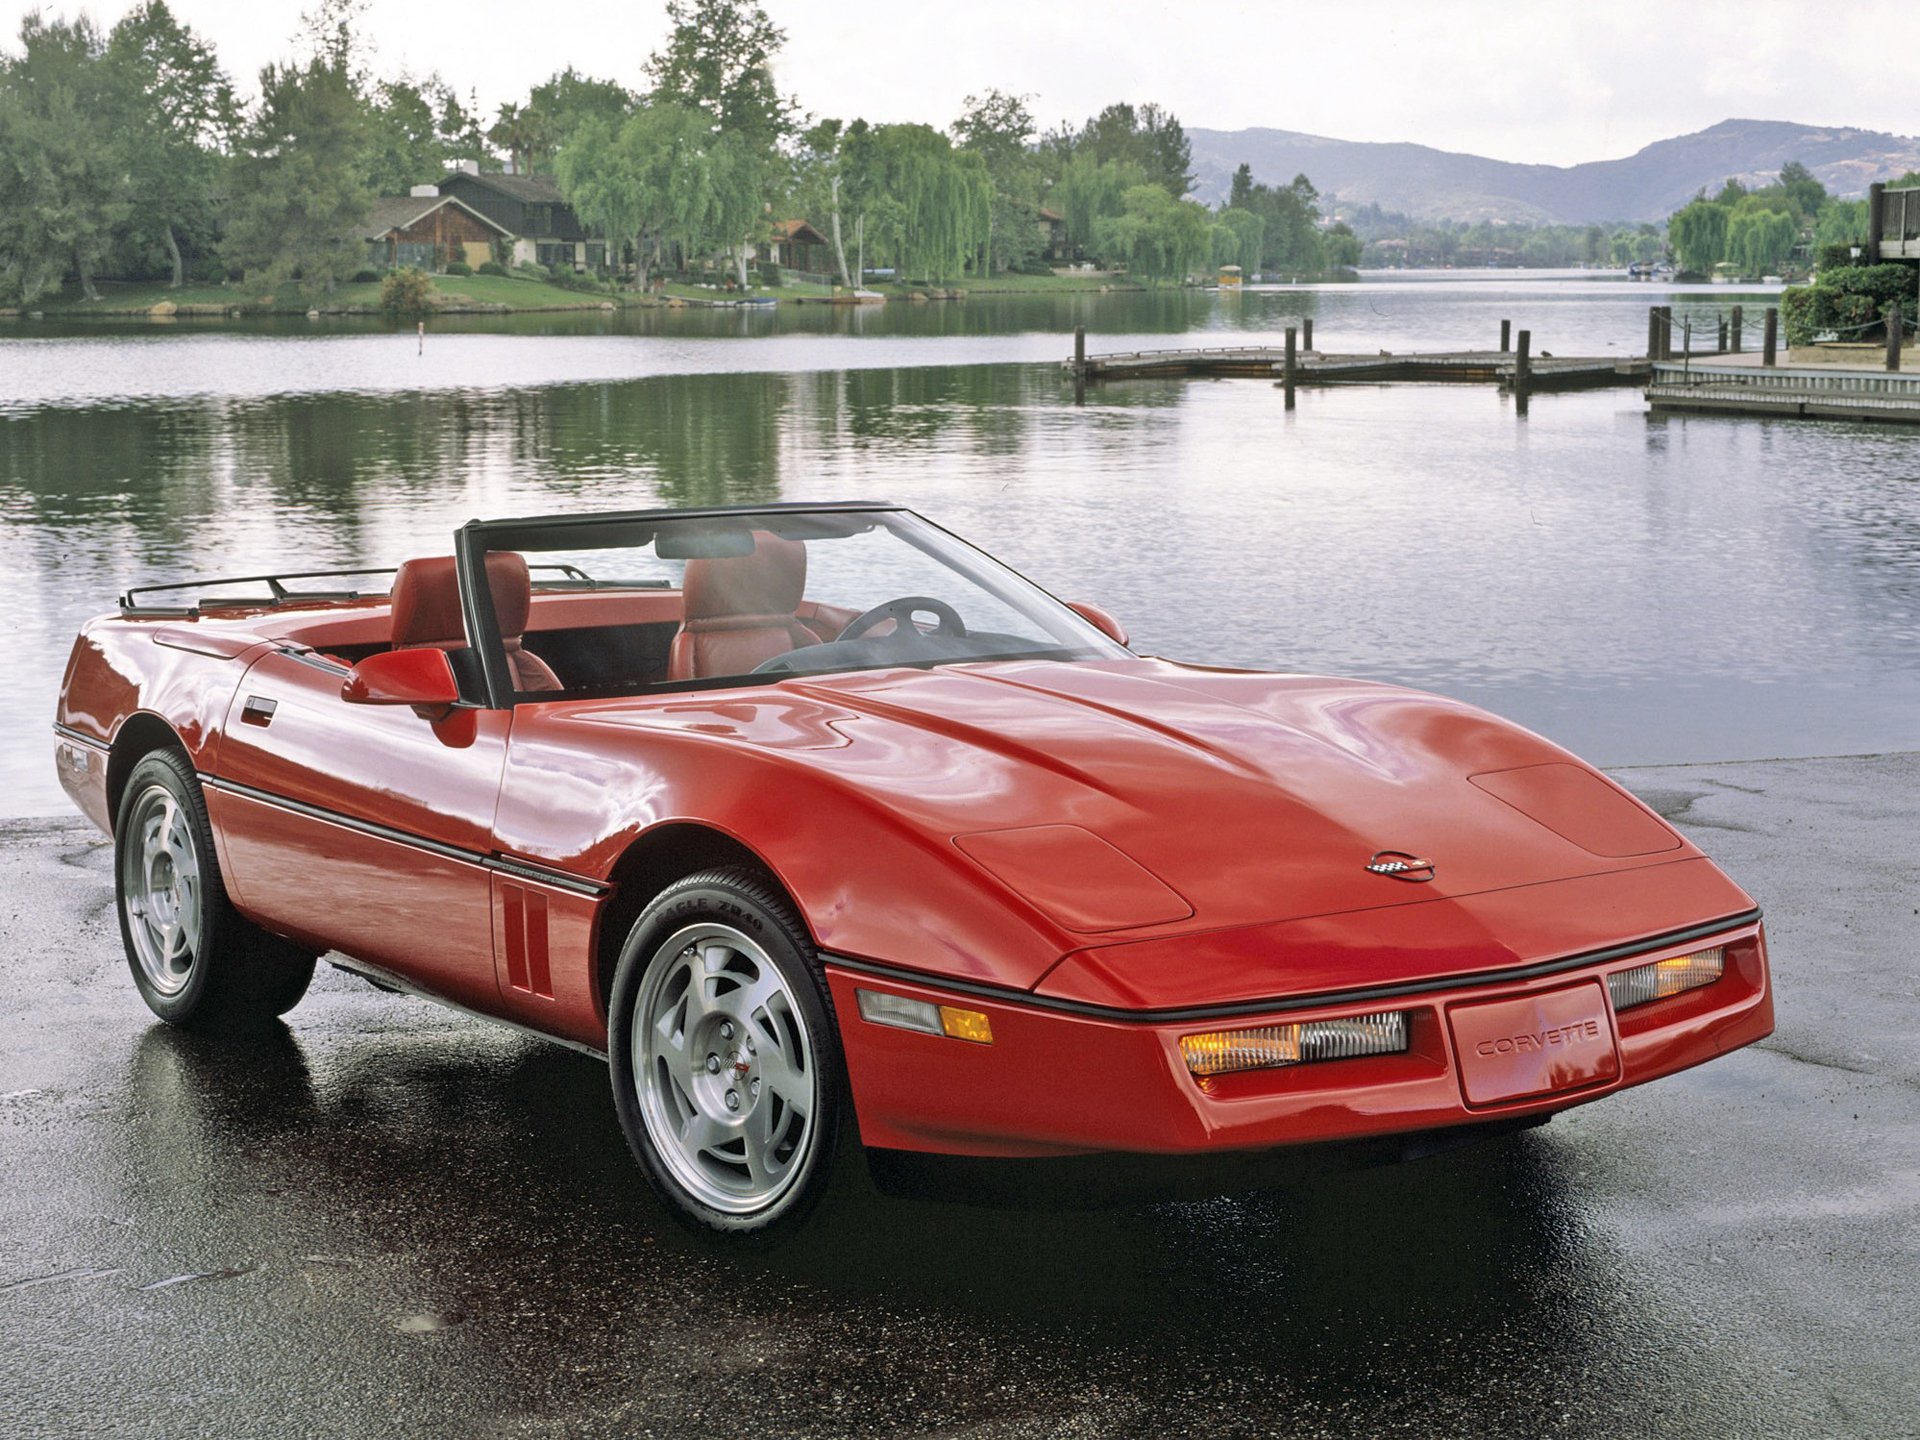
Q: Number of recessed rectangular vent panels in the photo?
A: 2